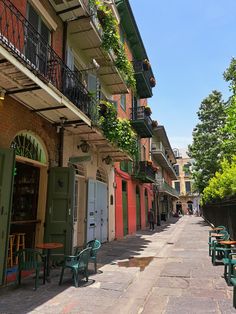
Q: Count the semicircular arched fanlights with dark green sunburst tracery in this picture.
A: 1